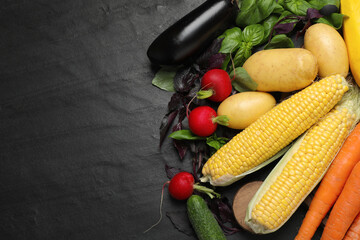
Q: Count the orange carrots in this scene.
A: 3